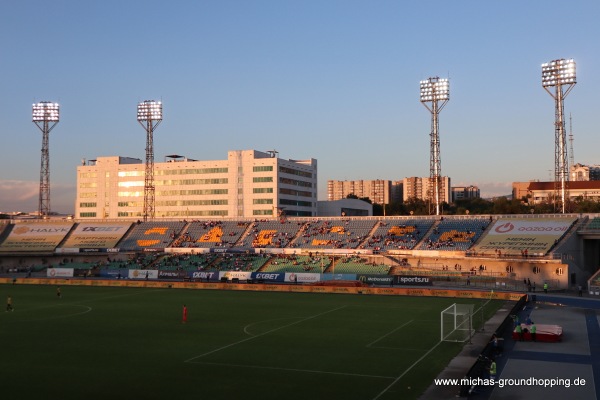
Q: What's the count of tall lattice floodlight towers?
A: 4